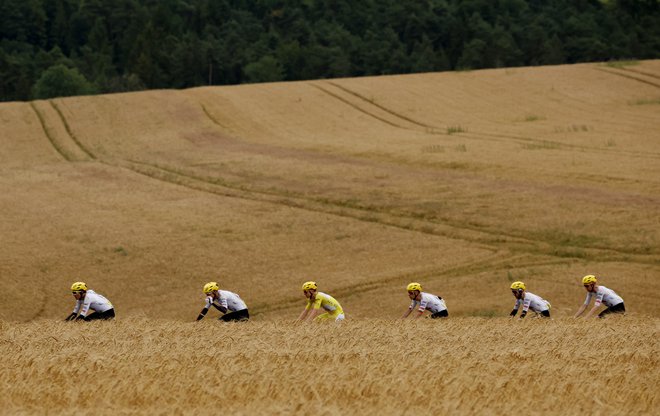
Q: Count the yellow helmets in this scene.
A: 6